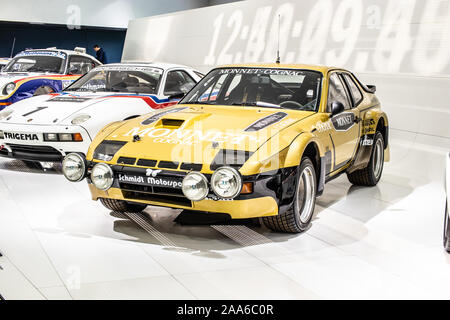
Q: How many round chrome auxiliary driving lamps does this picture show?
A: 4